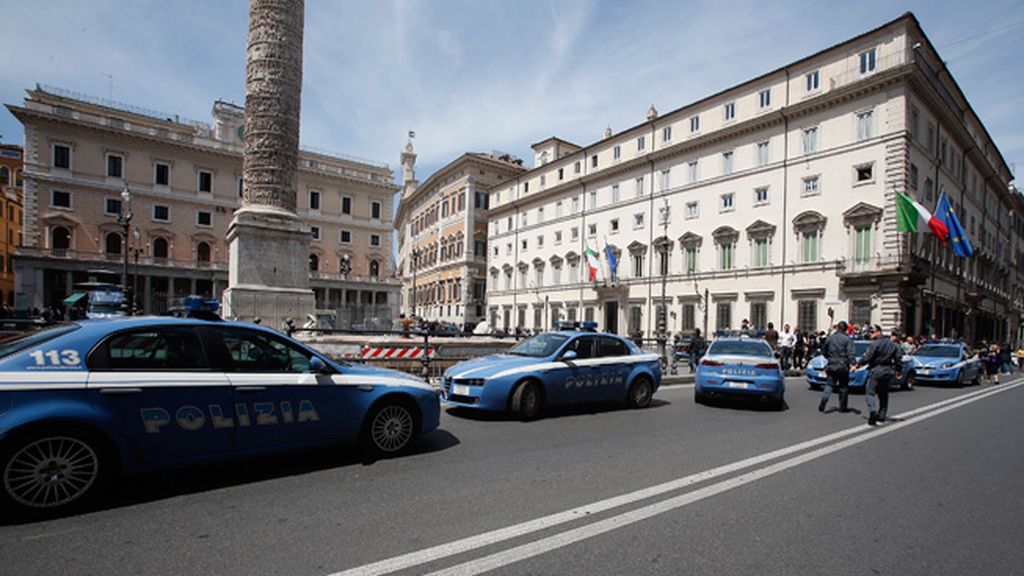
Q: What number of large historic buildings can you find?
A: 3